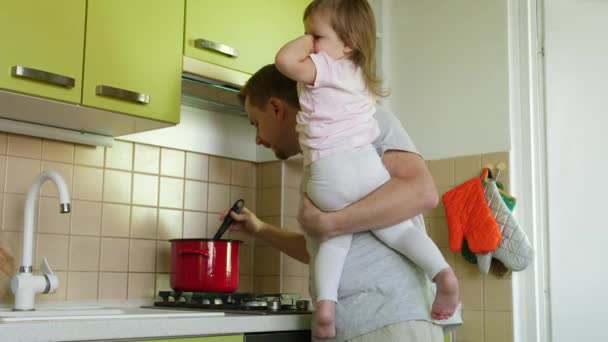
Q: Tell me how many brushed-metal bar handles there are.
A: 3